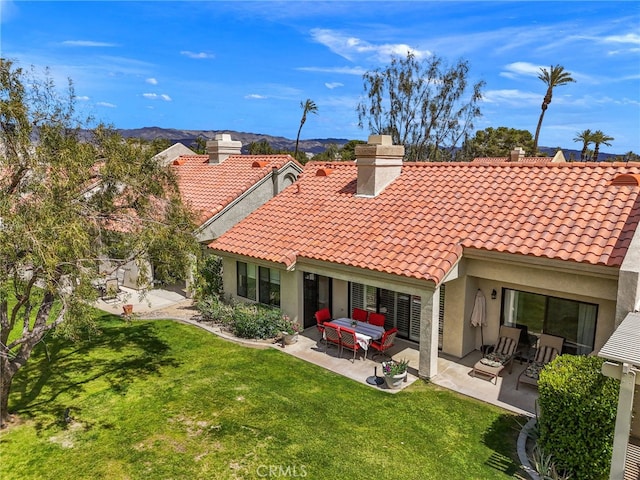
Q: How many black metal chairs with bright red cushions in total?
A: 6